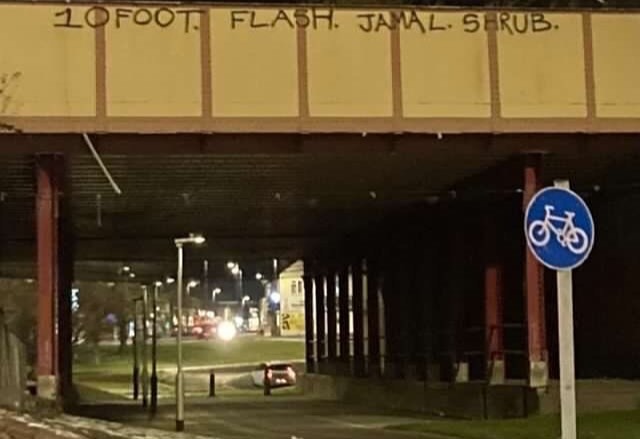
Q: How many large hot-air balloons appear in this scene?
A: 0